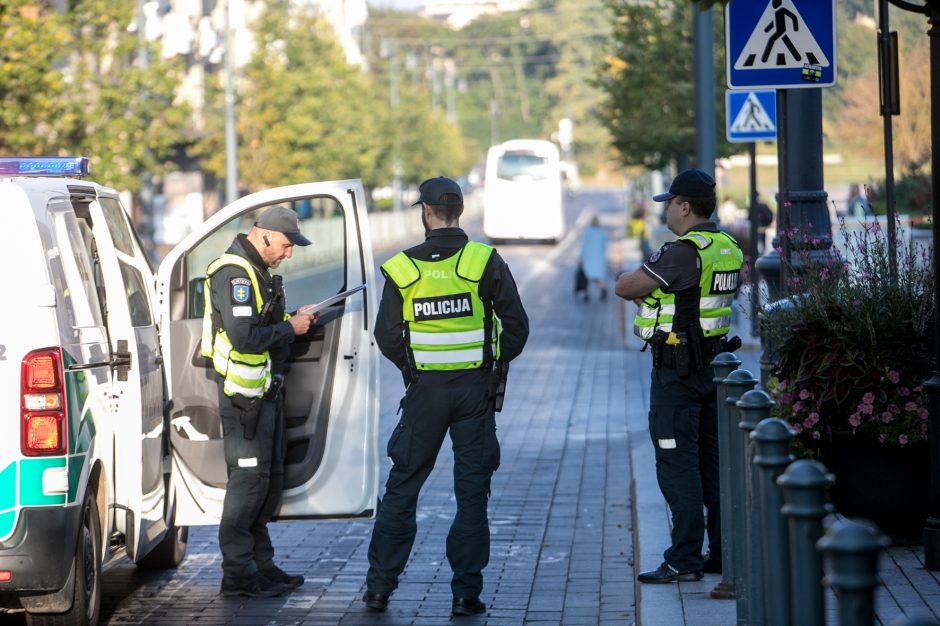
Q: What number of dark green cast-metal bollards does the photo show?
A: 6